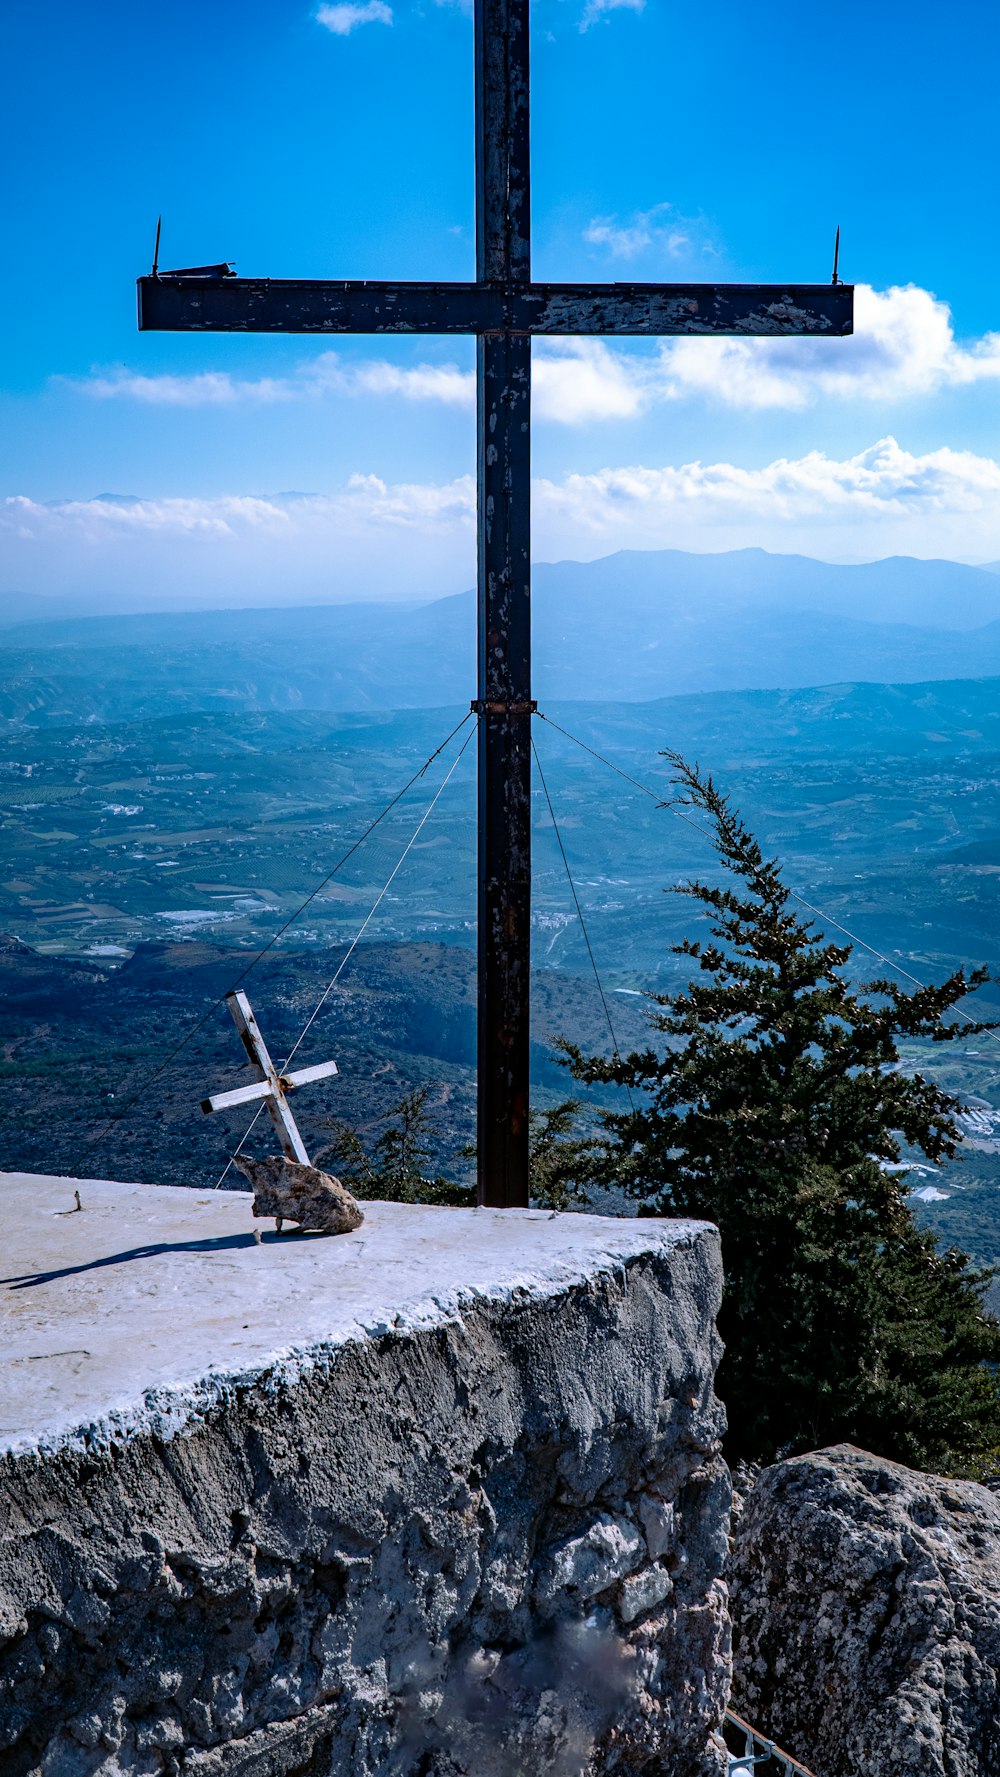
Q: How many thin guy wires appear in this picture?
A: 4